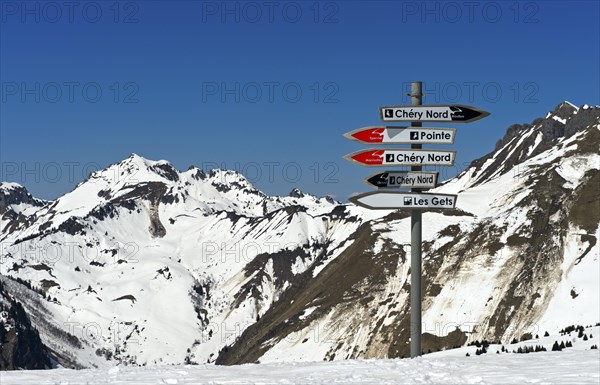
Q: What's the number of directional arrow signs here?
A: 5